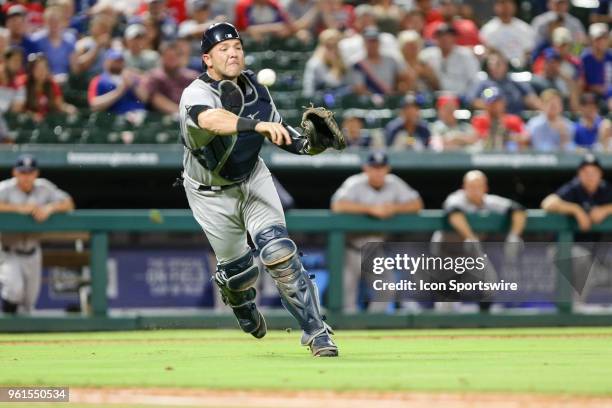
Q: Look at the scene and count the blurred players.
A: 4